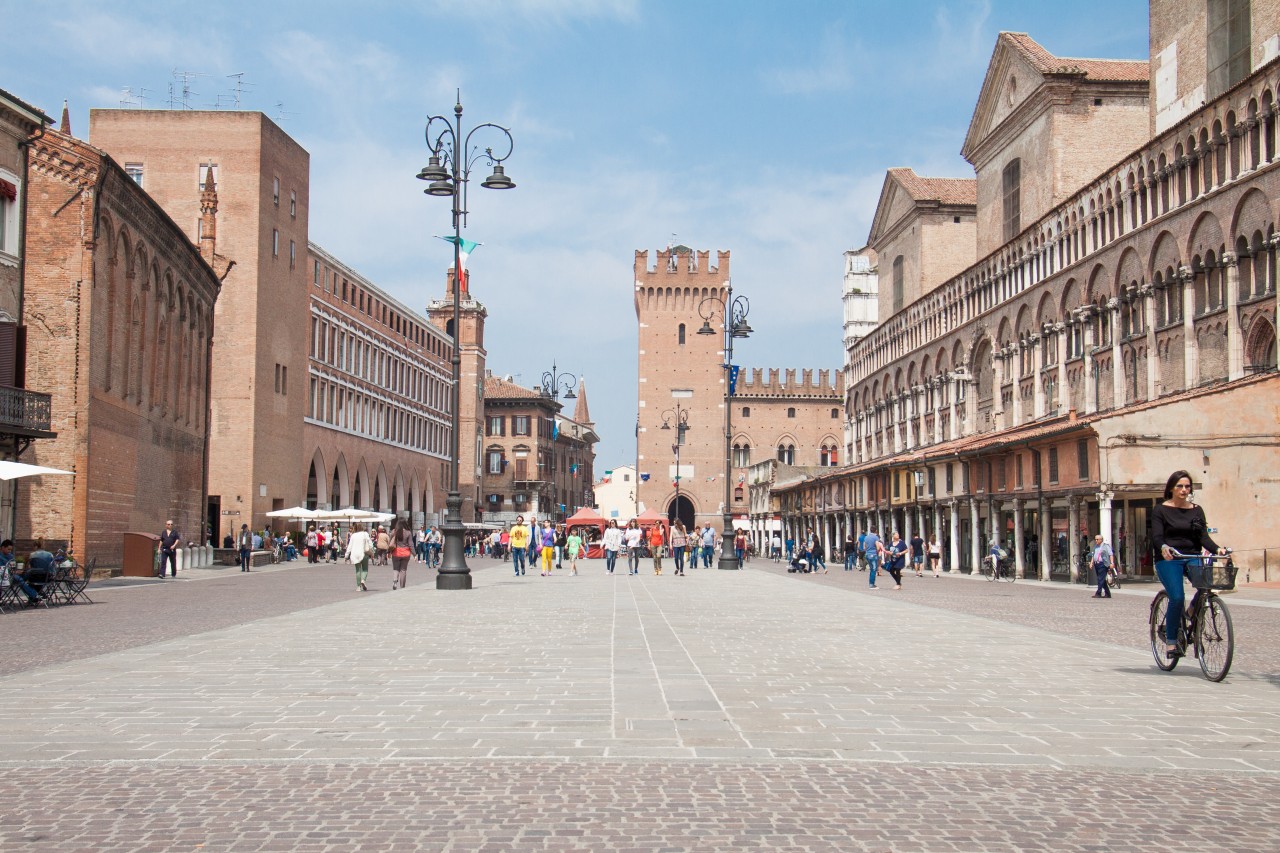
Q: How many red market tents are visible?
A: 2